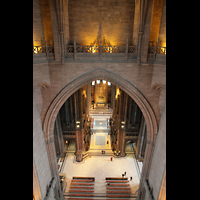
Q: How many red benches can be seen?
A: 12